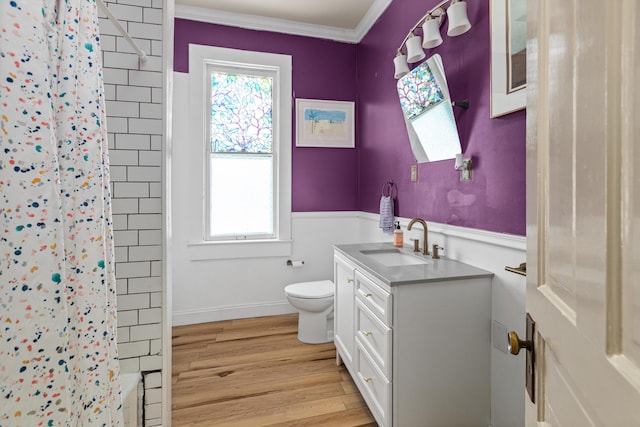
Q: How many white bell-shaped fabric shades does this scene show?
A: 4